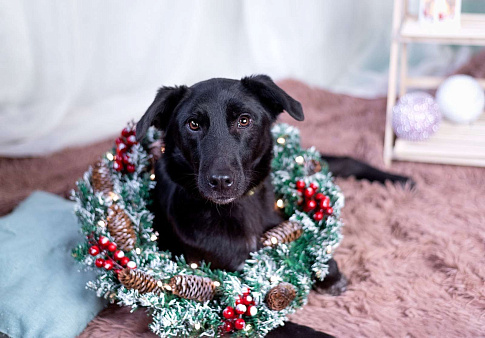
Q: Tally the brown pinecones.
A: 7